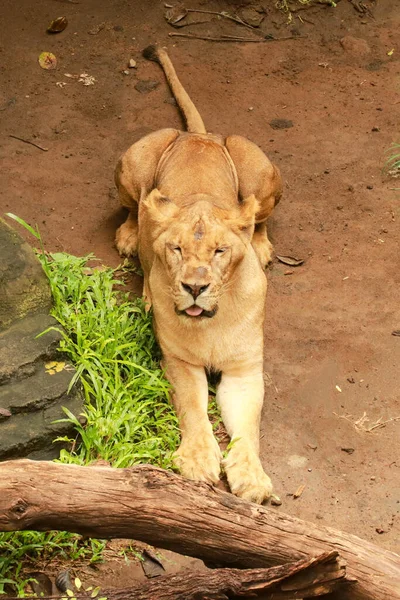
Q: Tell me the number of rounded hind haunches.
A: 2